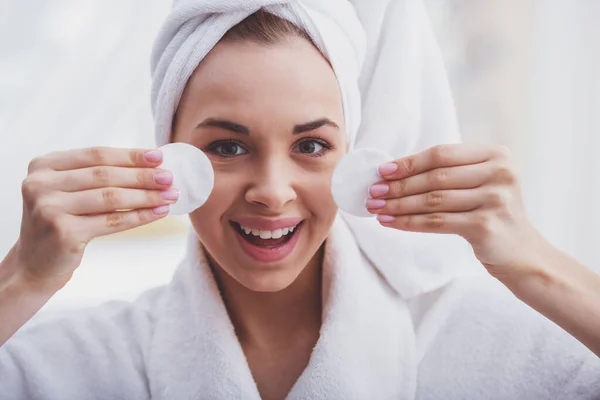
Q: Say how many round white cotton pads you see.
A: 2